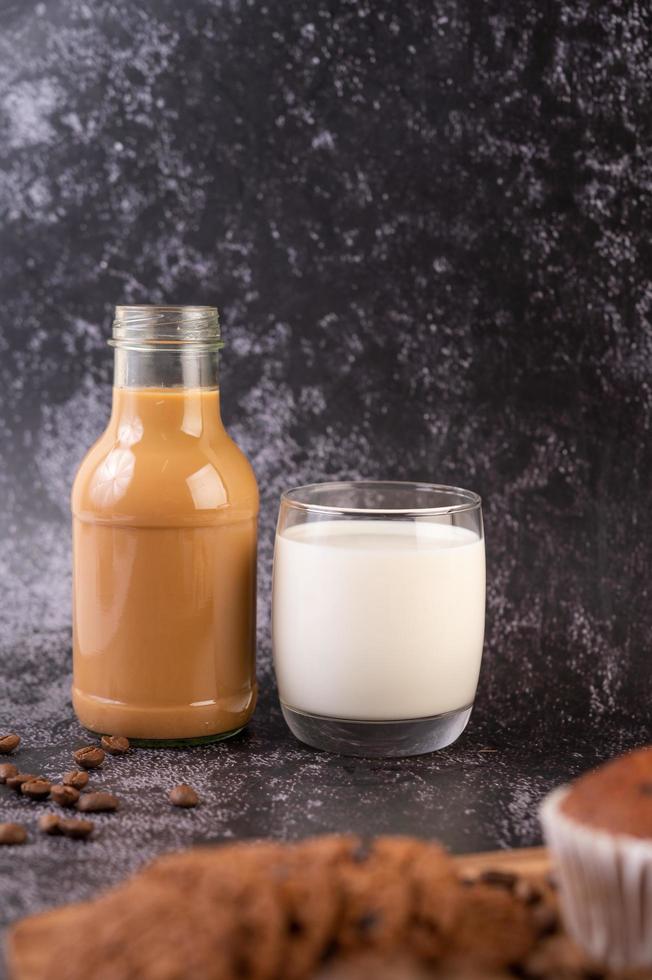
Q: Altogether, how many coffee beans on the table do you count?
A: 13